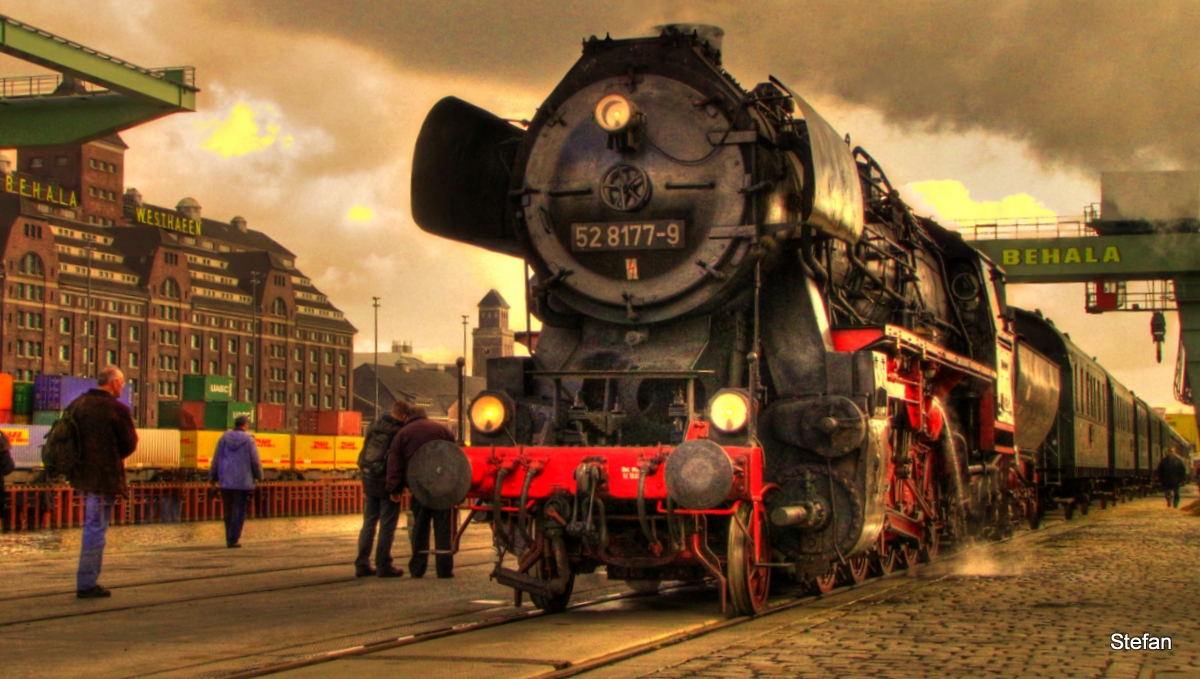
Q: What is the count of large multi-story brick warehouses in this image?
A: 1